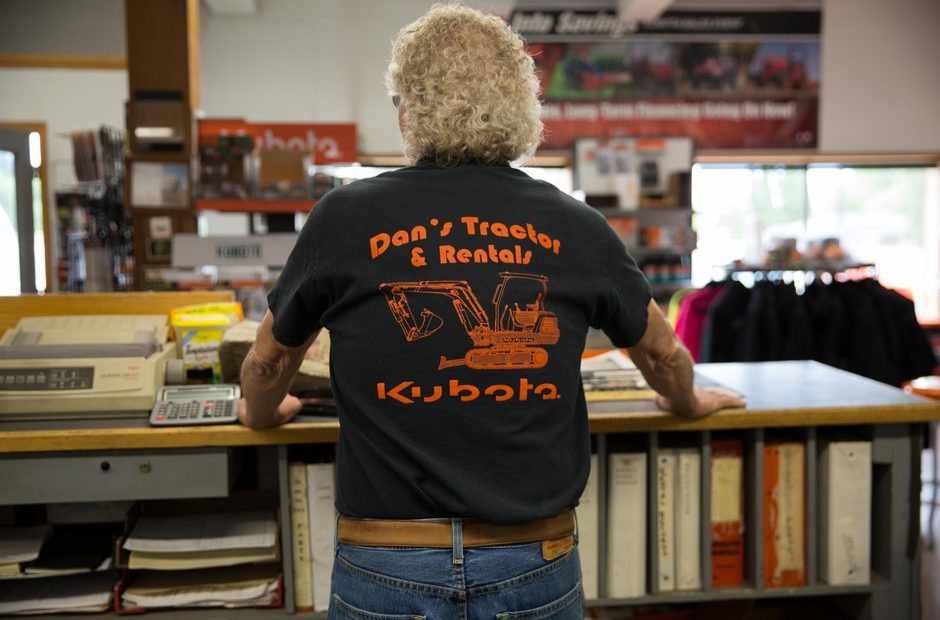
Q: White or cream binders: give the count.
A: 7